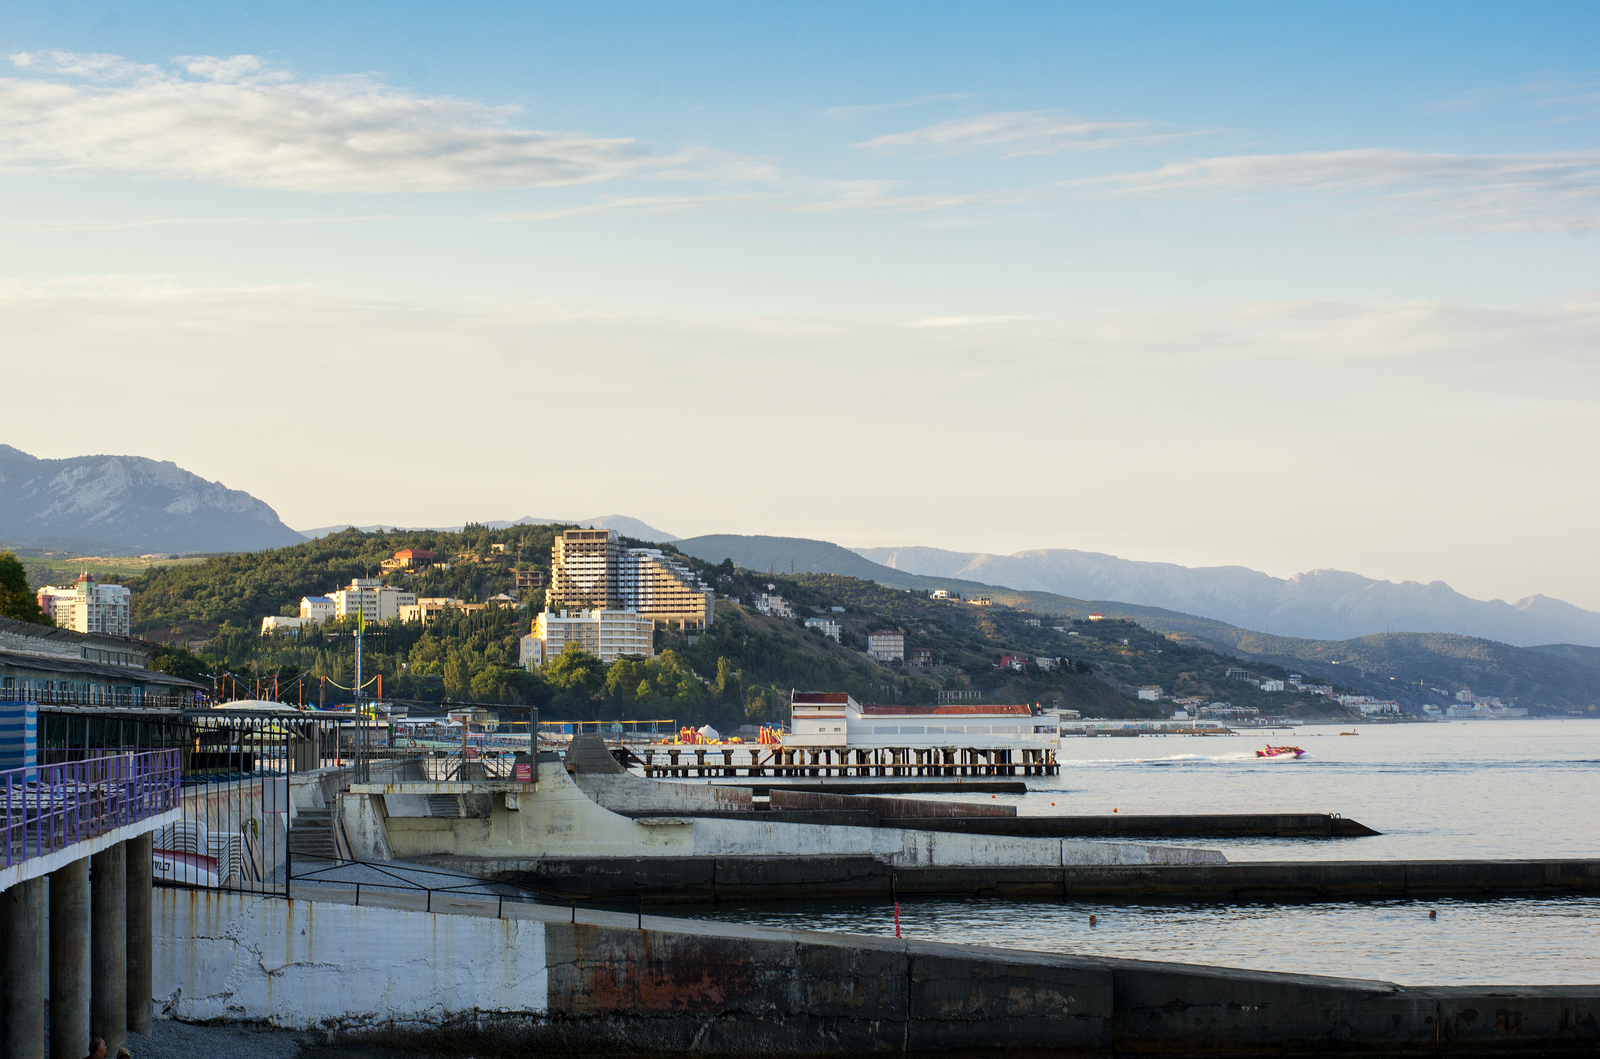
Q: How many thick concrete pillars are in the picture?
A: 4